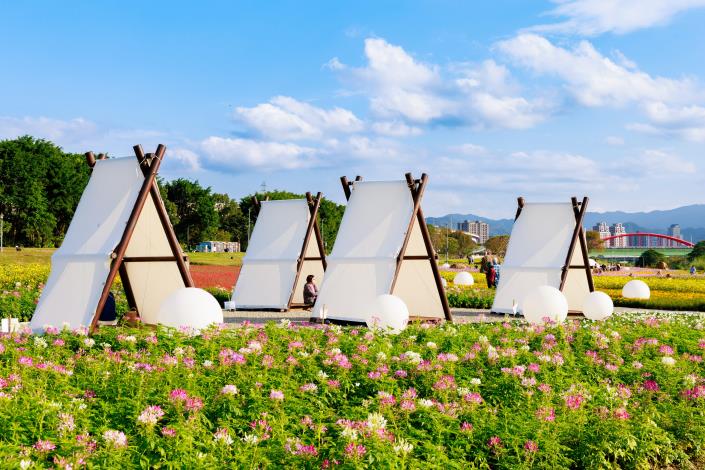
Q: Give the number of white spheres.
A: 6